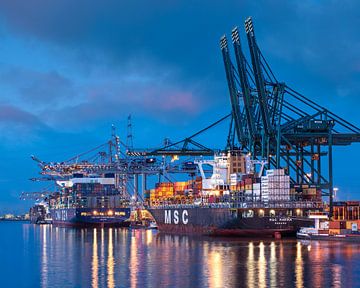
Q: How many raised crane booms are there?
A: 3